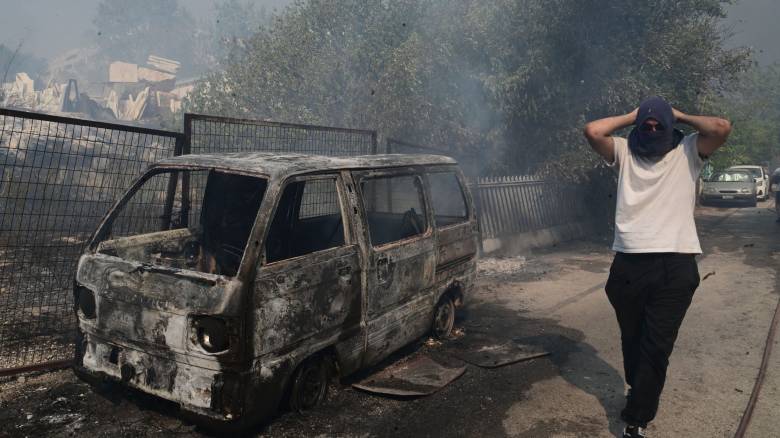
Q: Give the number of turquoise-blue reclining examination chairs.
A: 0